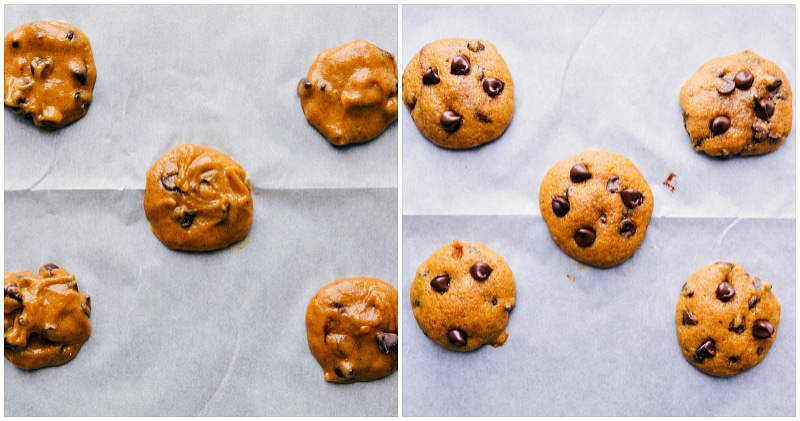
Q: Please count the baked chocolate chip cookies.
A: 5